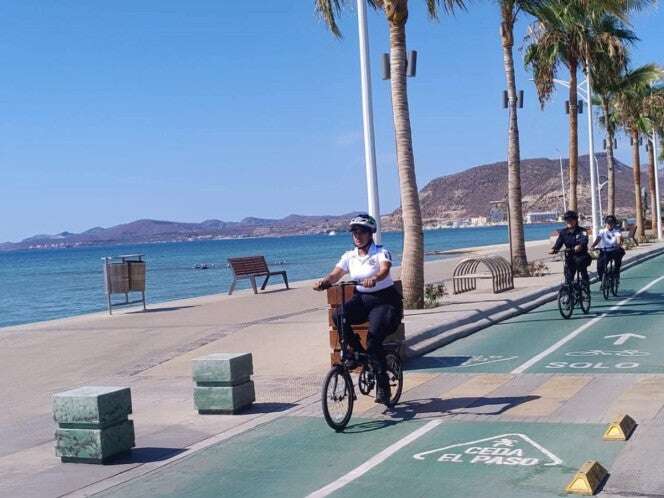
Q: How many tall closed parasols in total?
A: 0